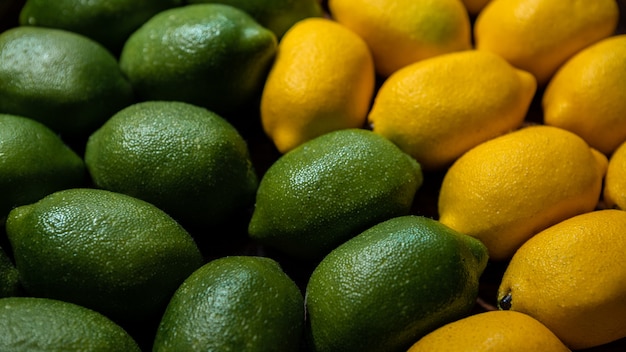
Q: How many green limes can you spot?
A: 12